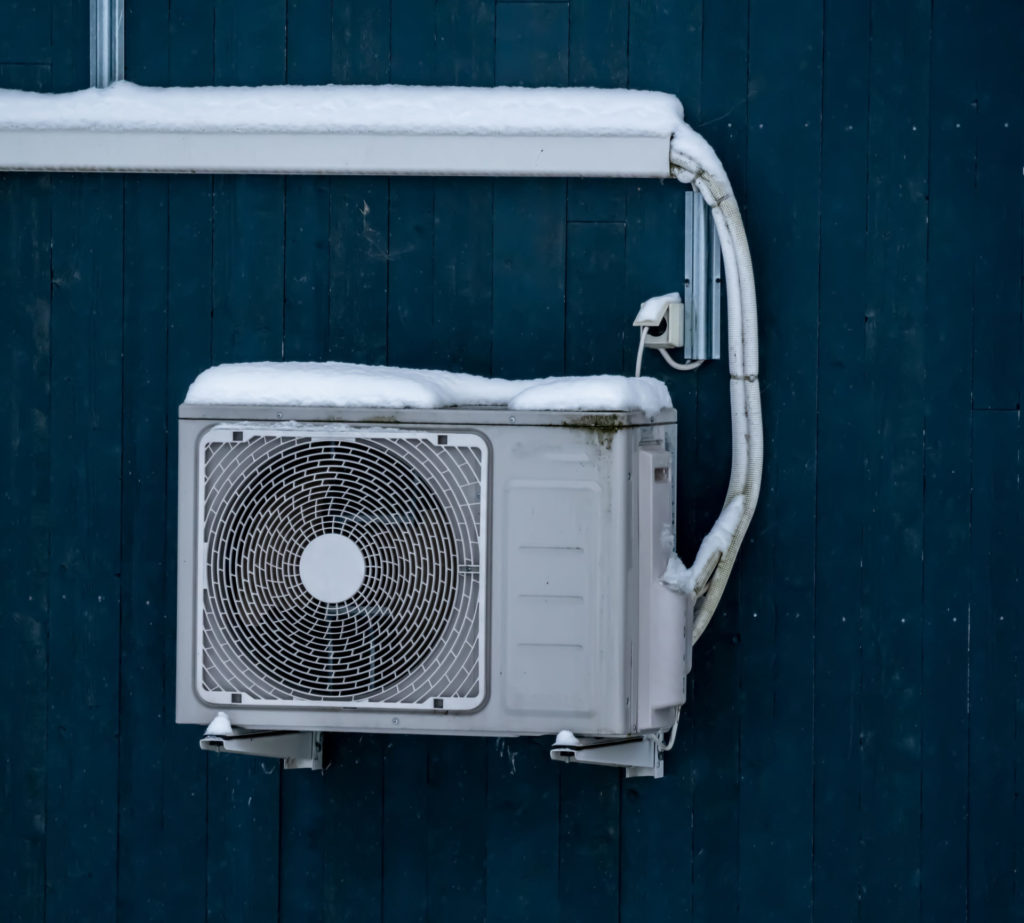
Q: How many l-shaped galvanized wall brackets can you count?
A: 2